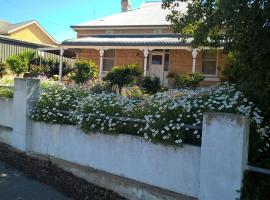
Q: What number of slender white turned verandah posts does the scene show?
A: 4